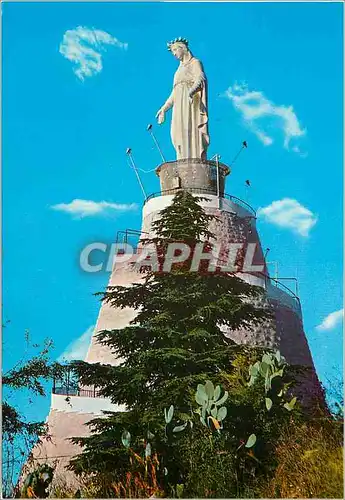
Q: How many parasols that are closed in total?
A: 0